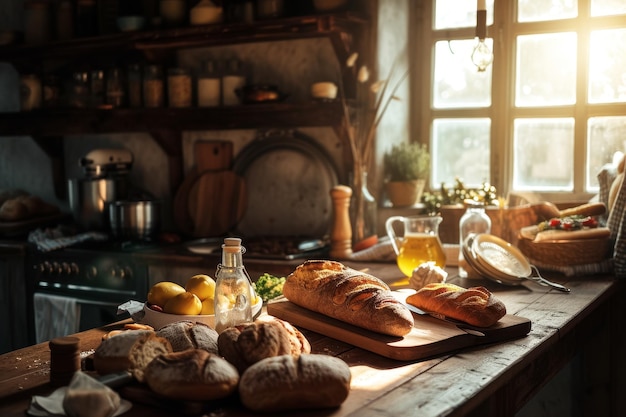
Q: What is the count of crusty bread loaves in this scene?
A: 7